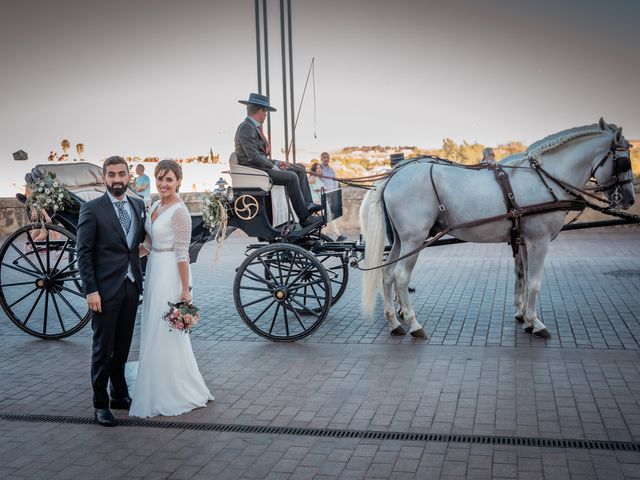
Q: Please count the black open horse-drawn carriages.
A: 1